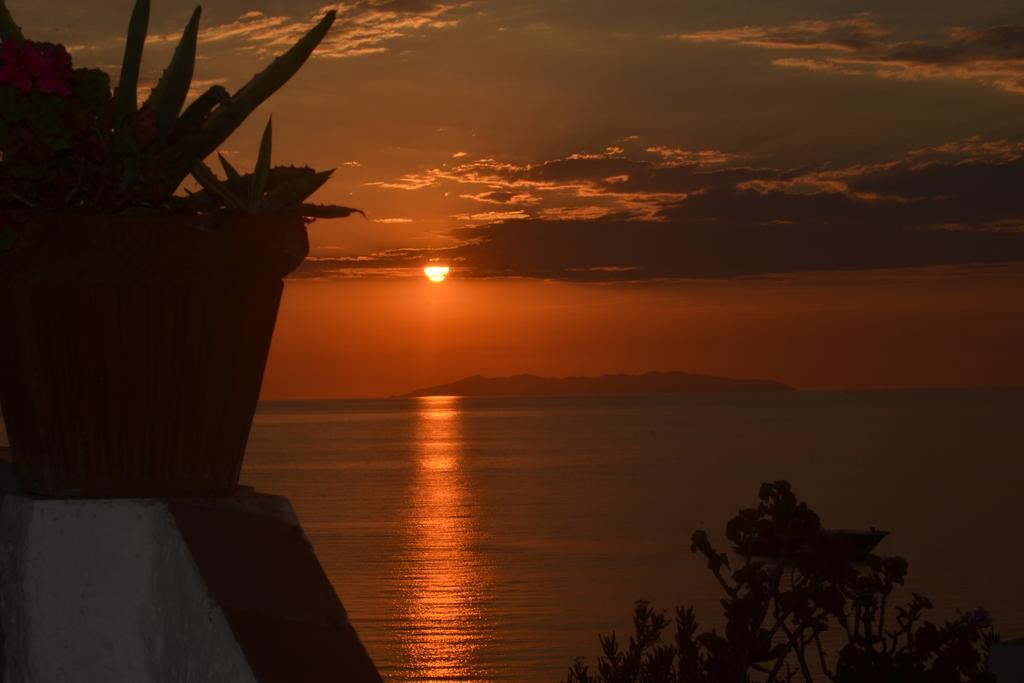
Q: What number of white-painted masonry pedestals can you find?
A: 1